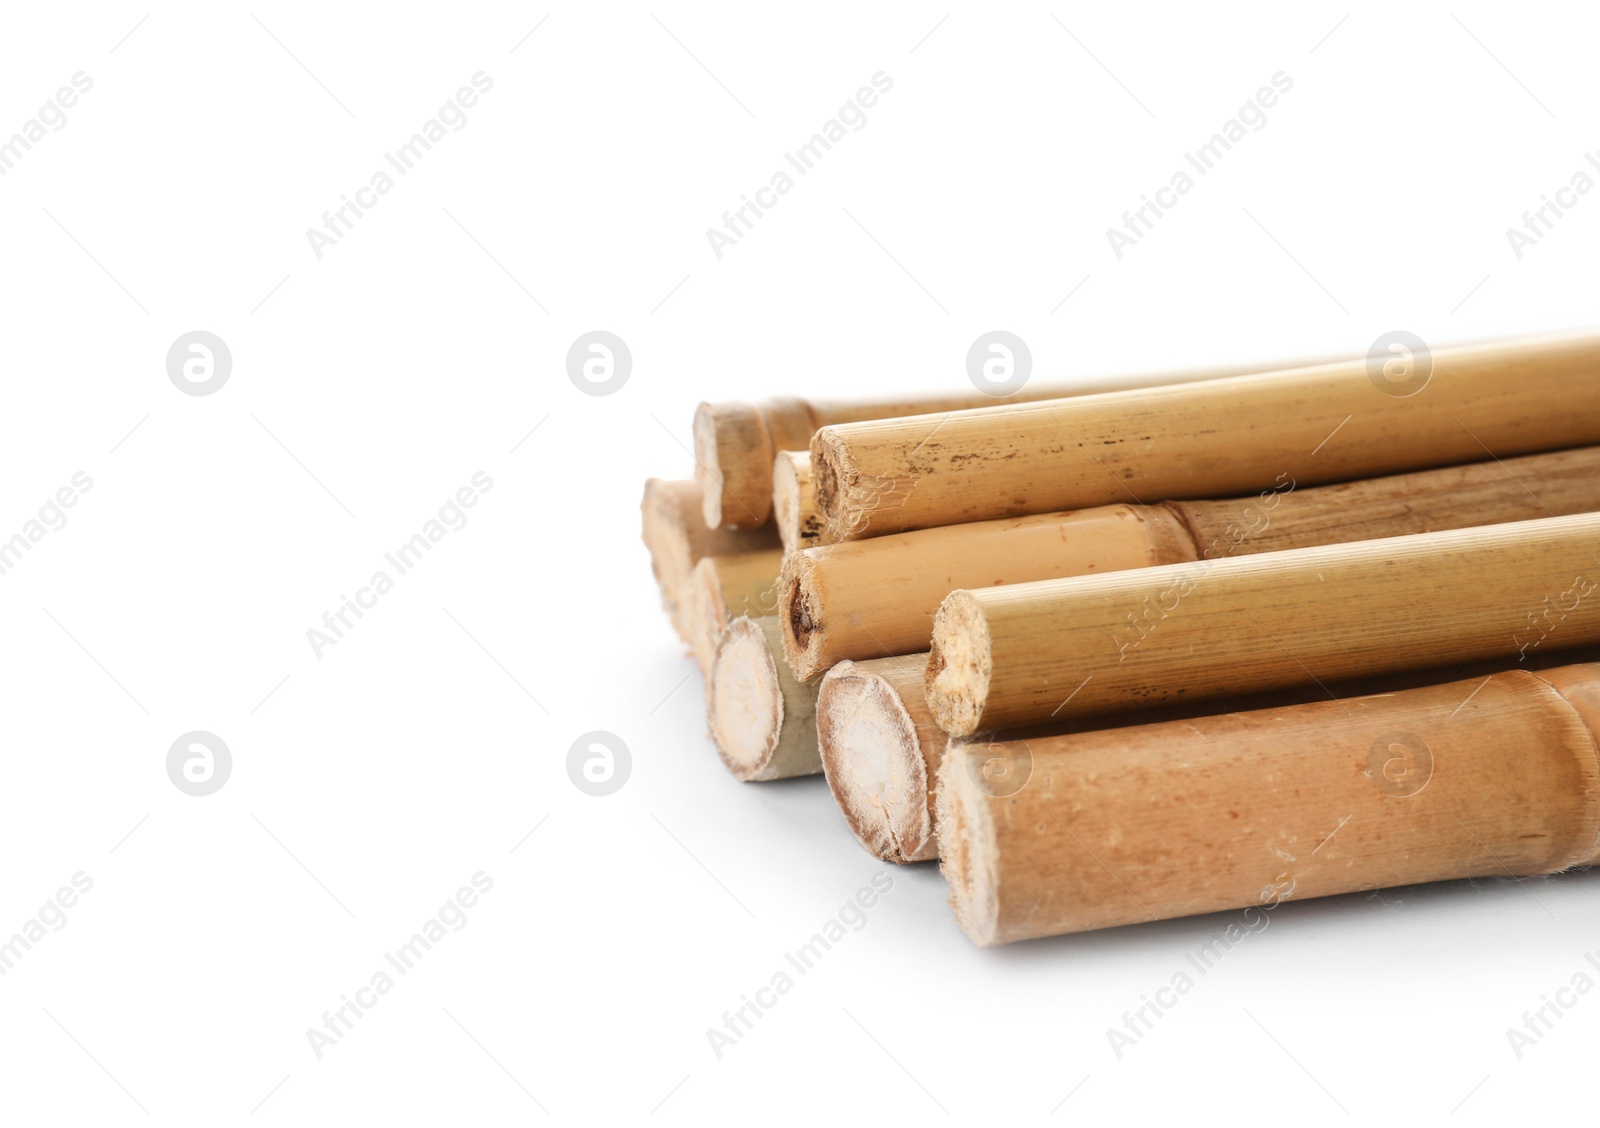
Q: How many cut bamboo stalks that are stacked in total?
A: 10